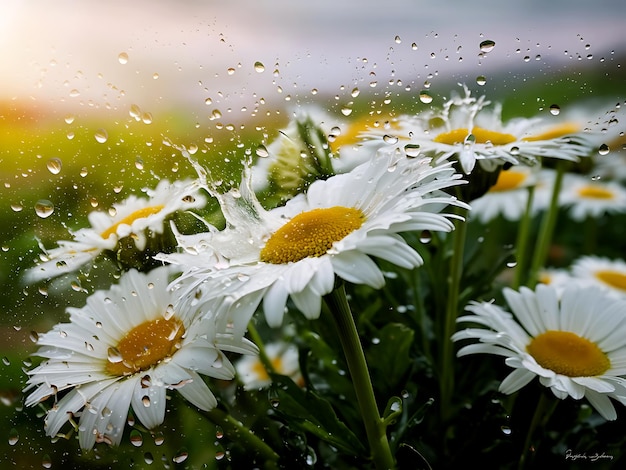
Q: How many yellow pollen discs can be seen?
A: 12